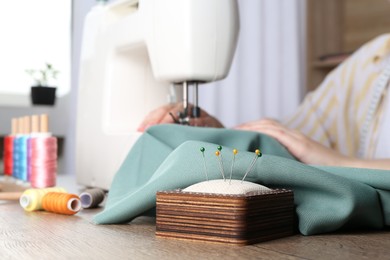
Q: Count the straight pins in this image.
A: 6